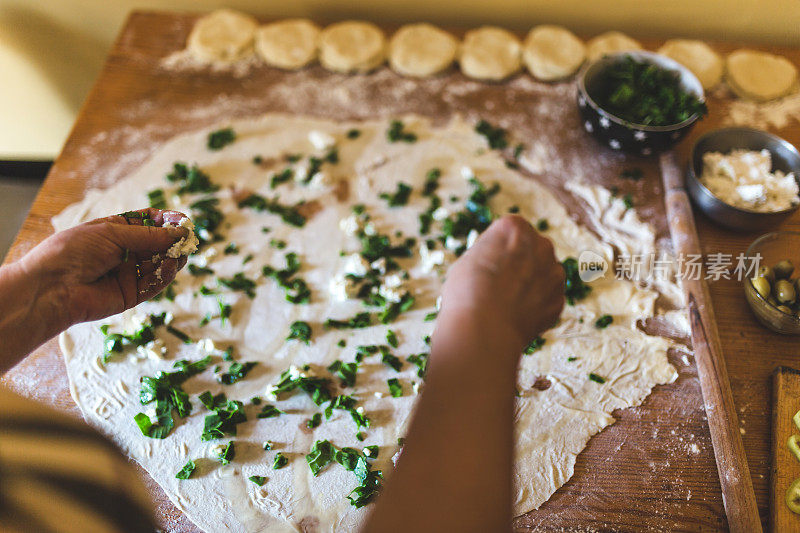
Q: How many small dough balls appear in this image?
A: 9